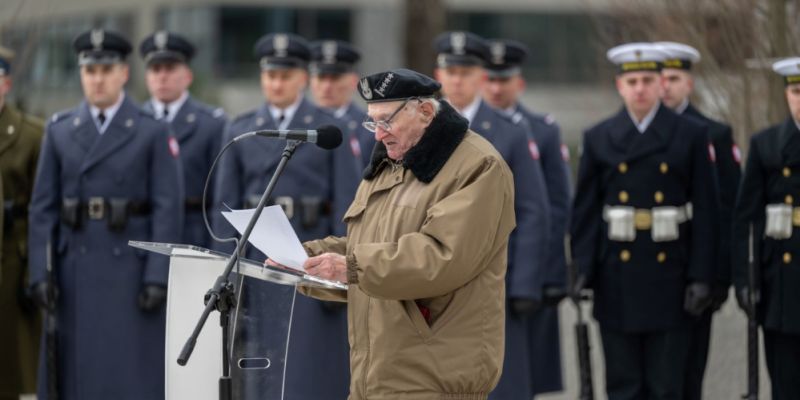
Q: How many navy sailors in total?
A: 3